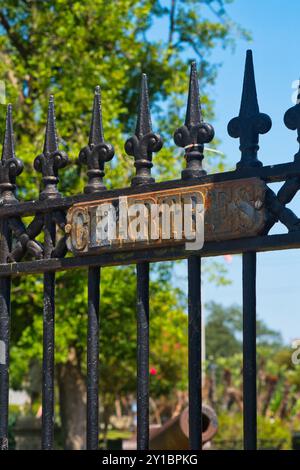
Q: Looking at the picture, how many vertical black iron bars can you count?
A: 6